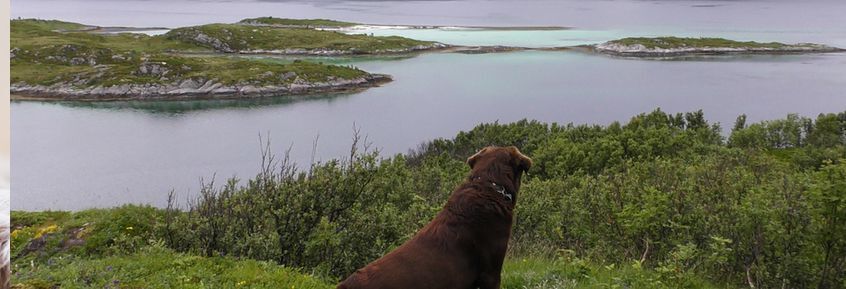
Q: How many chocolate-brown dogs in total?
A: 1